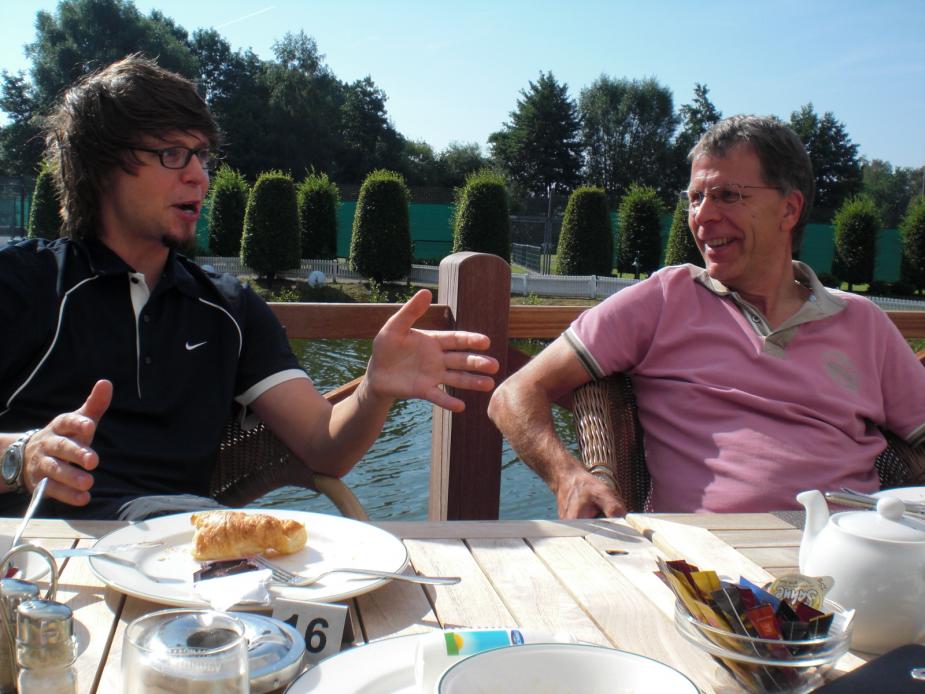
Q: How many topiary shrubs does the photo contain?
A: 11